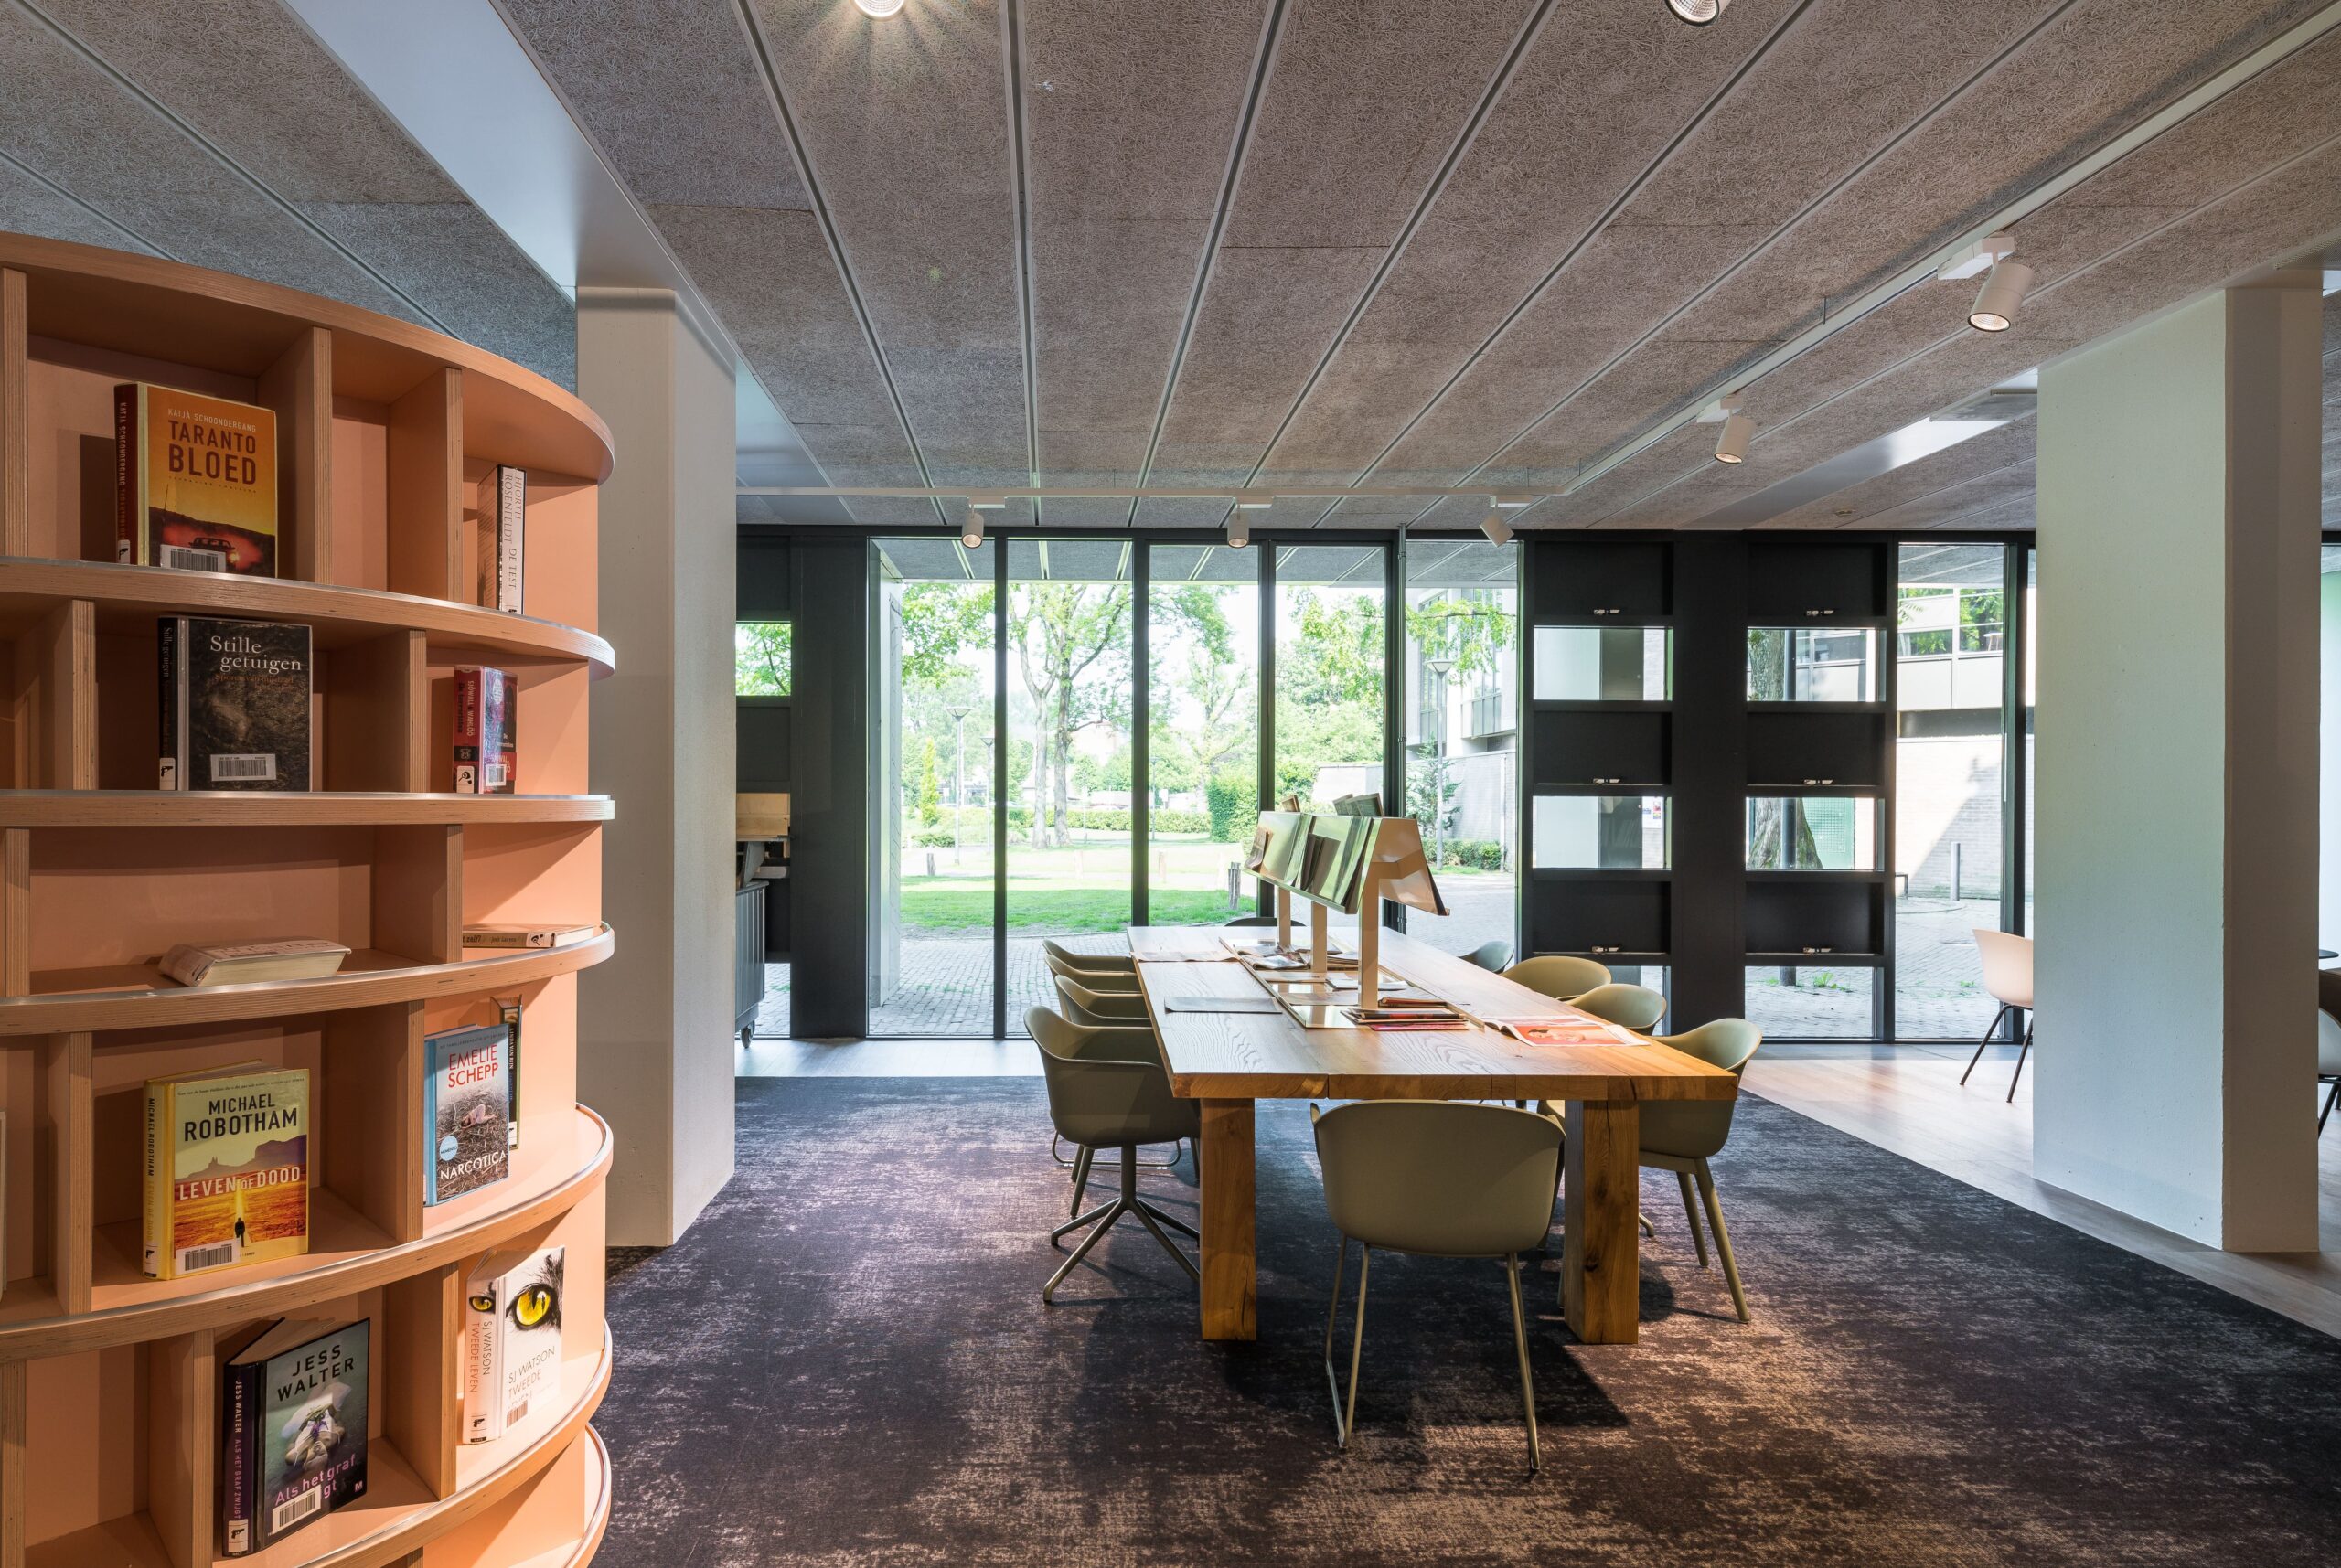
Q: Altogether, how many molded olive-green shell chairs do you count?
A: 10